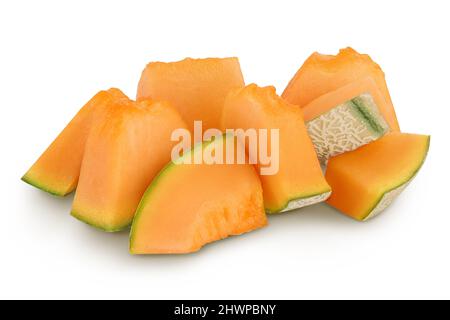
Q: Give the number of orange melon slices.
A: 8